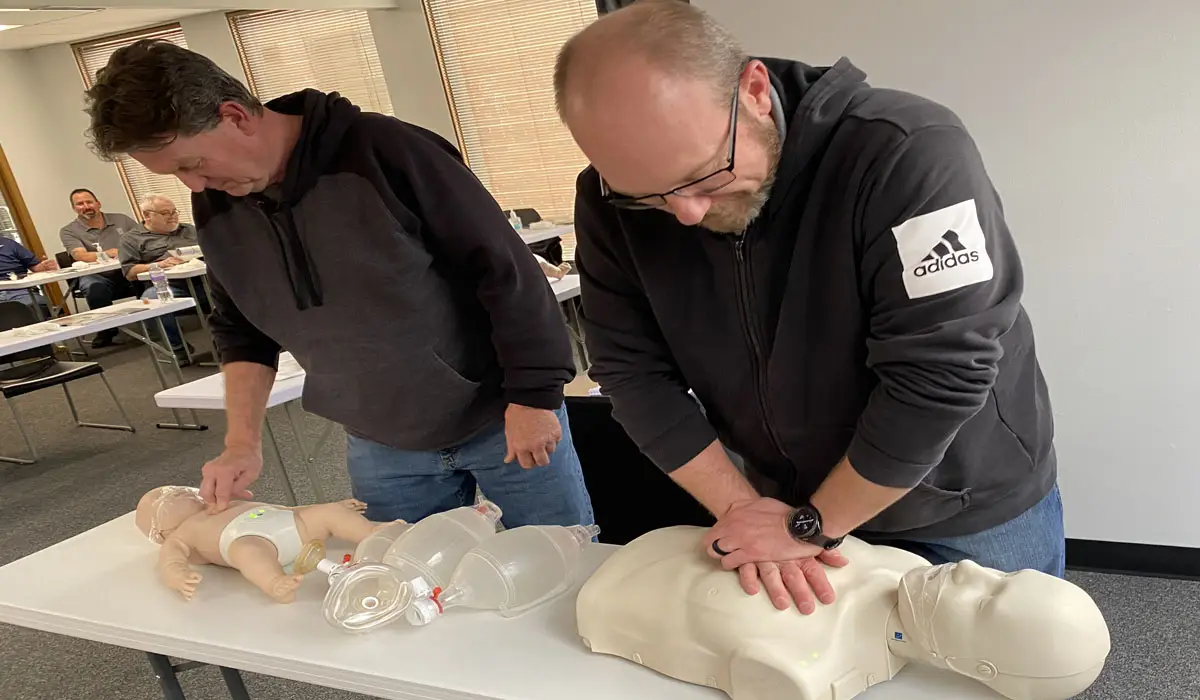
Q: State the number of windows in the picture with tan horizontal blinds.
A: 3